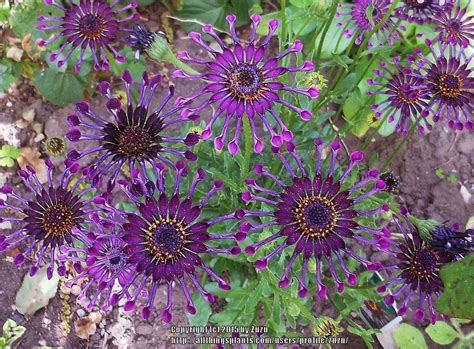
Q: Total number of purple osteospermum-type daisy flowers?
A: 13